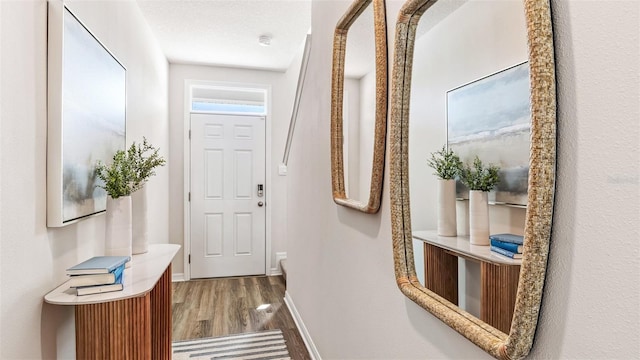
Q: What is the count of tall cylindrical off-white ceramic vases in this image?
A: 2